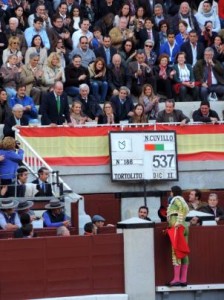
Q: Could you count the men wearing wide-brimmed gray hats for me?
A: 3